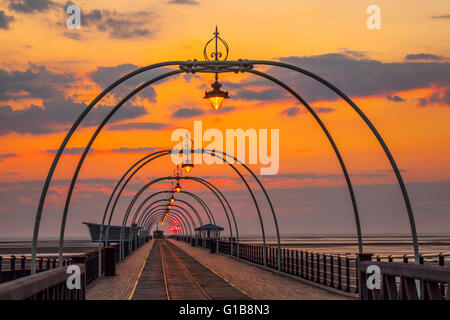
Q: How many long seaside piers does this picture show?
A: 1